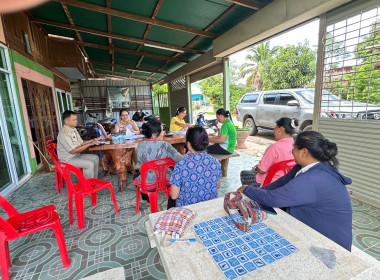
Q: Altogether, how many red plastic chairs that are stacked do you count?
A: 0